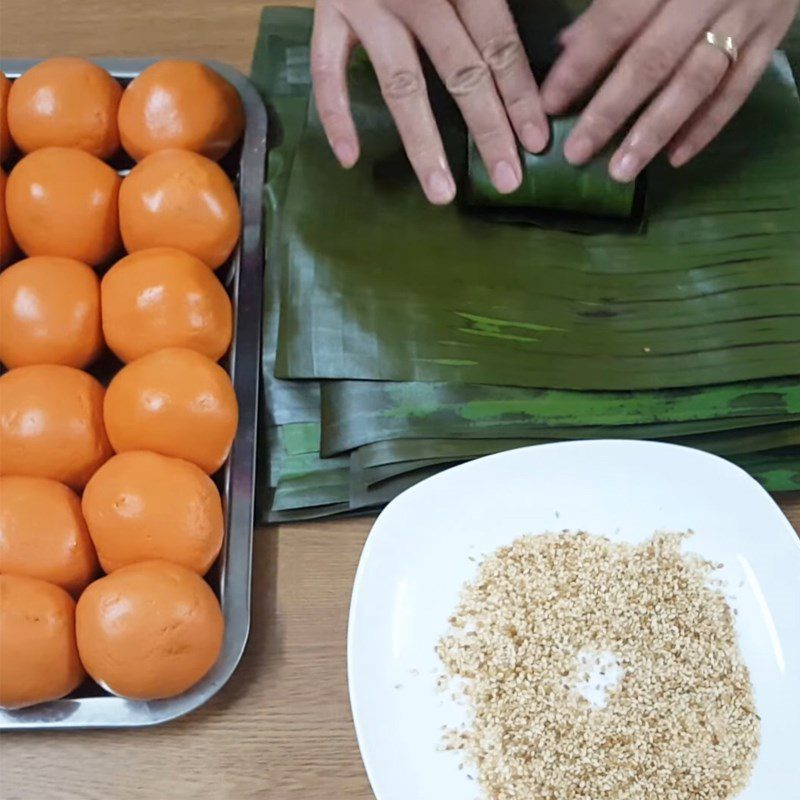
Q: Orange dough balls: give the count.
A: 14